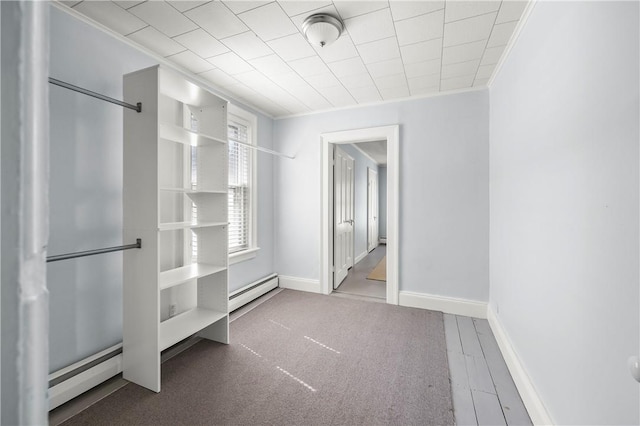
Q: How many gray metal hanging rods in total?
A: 2